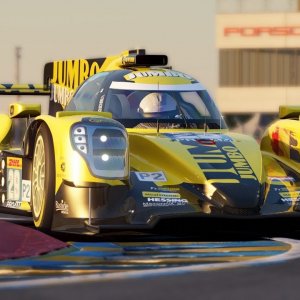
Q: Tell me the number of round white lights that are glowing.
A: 2